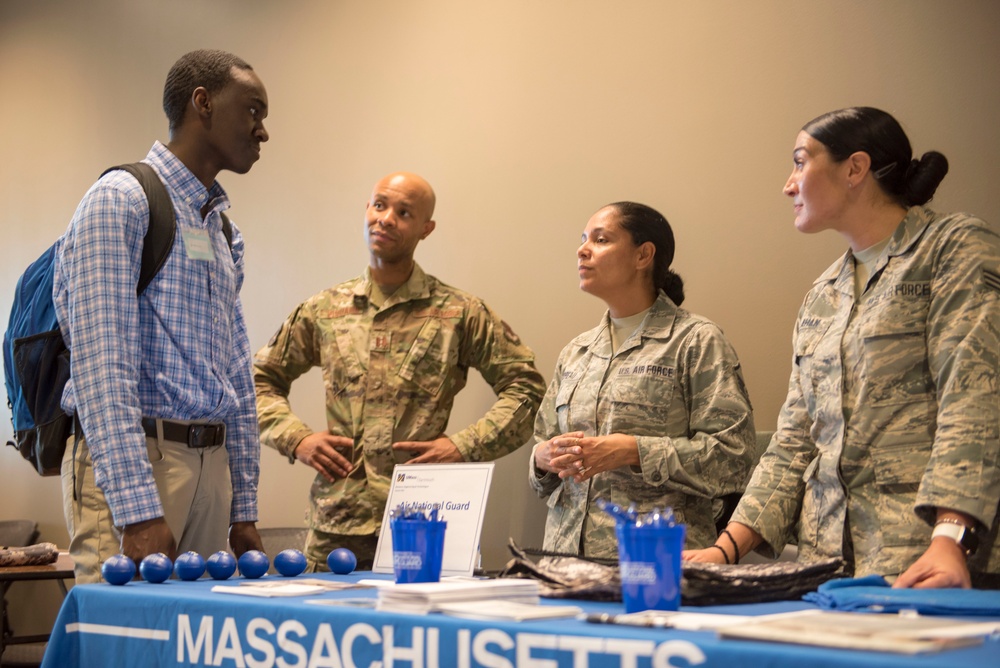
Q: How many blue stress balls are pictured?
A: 7